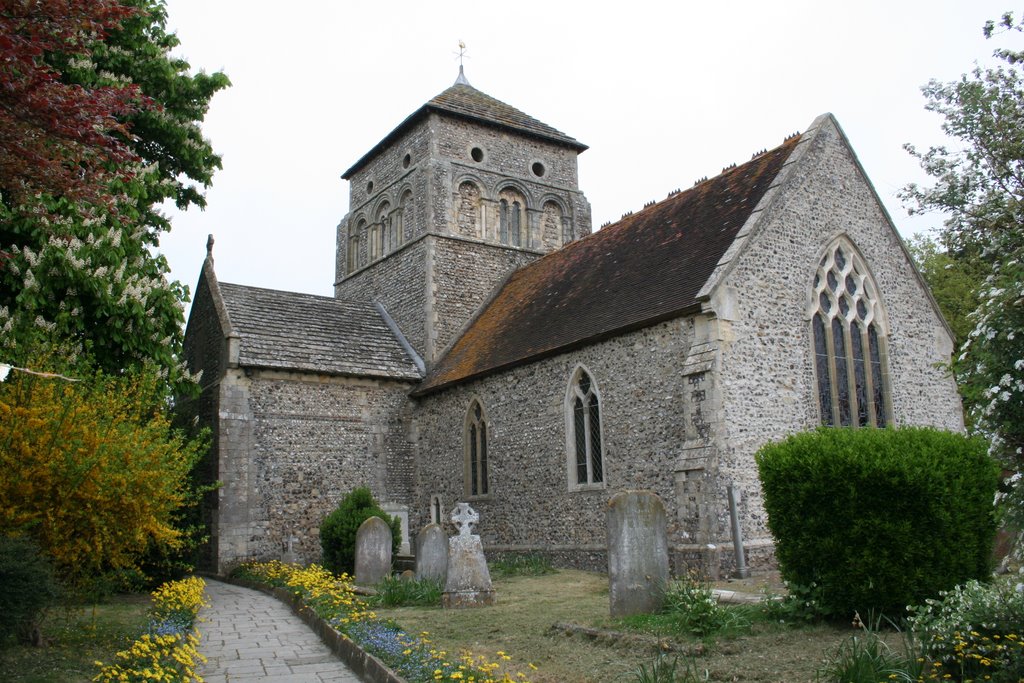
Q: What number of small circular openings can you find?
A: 4